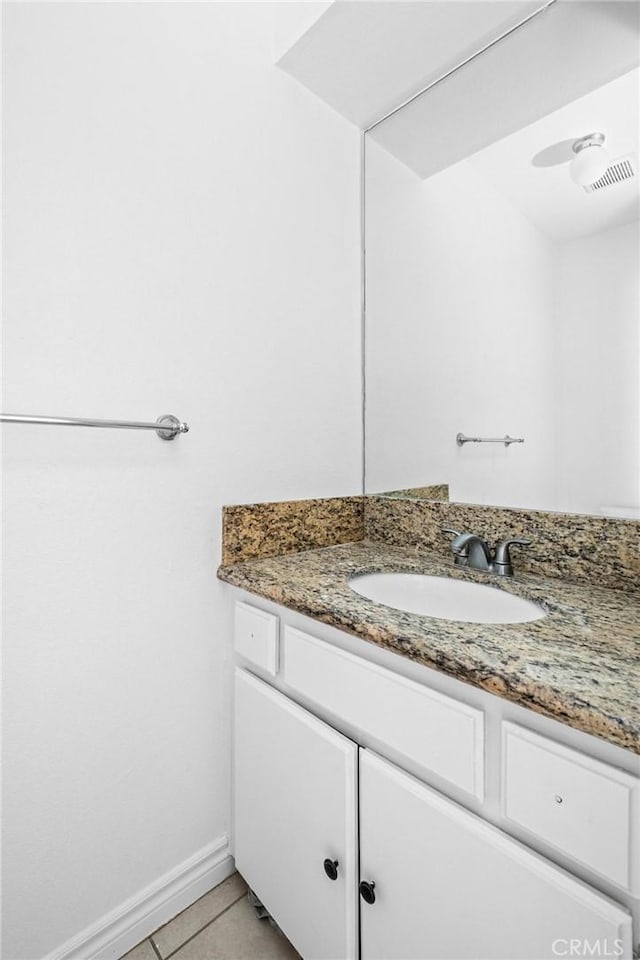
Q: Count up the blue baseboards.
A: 0